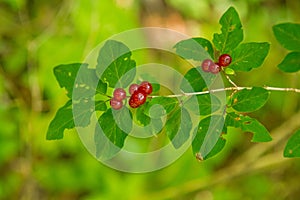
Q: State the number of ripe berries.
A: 9